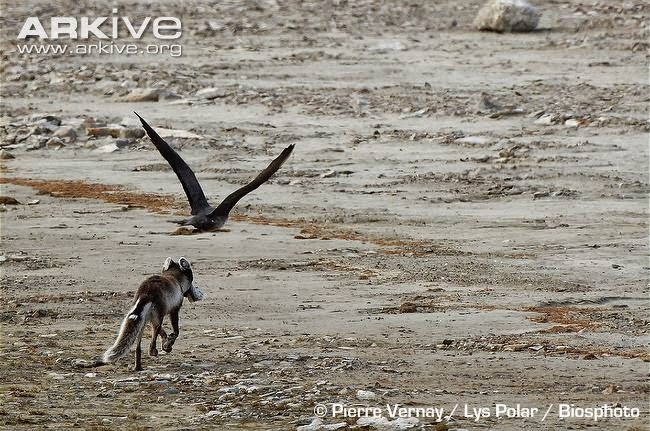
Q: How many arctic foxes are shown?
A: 1